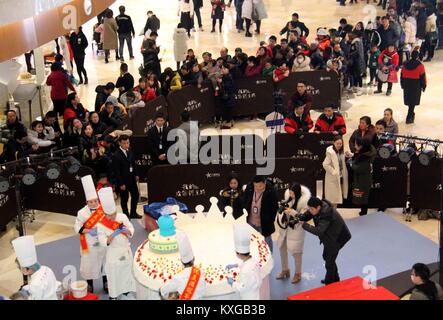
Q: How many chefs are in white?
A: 5